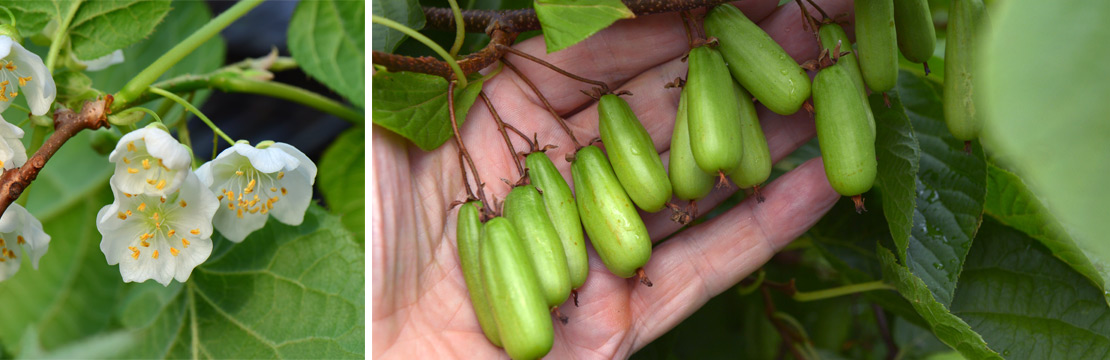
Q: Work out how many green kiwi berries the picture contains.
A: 15